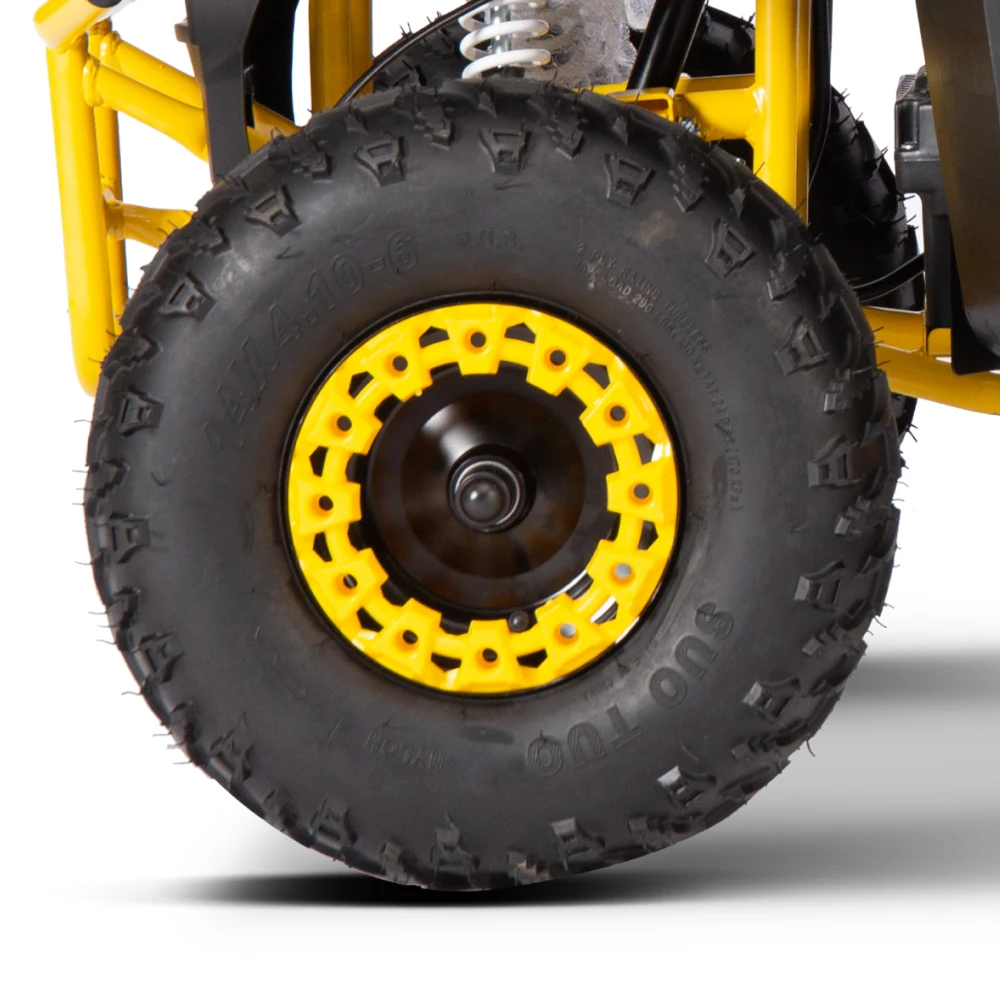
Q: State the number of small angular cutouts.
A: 12